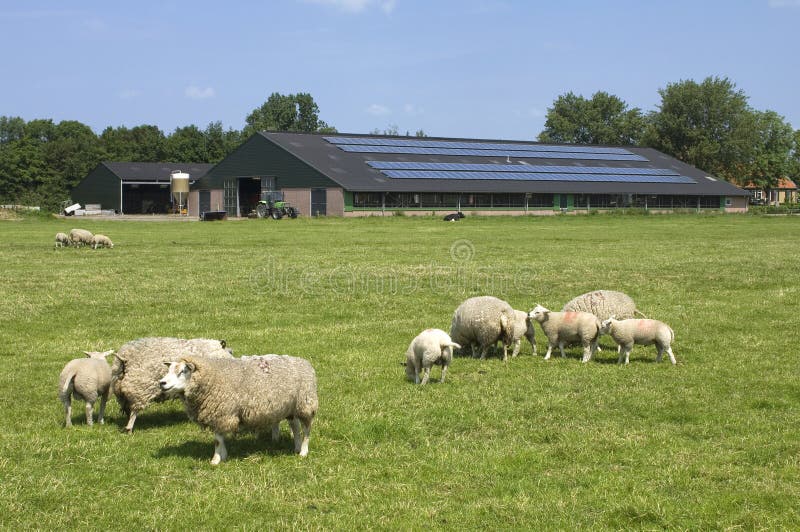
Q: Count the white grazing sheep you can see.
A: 12